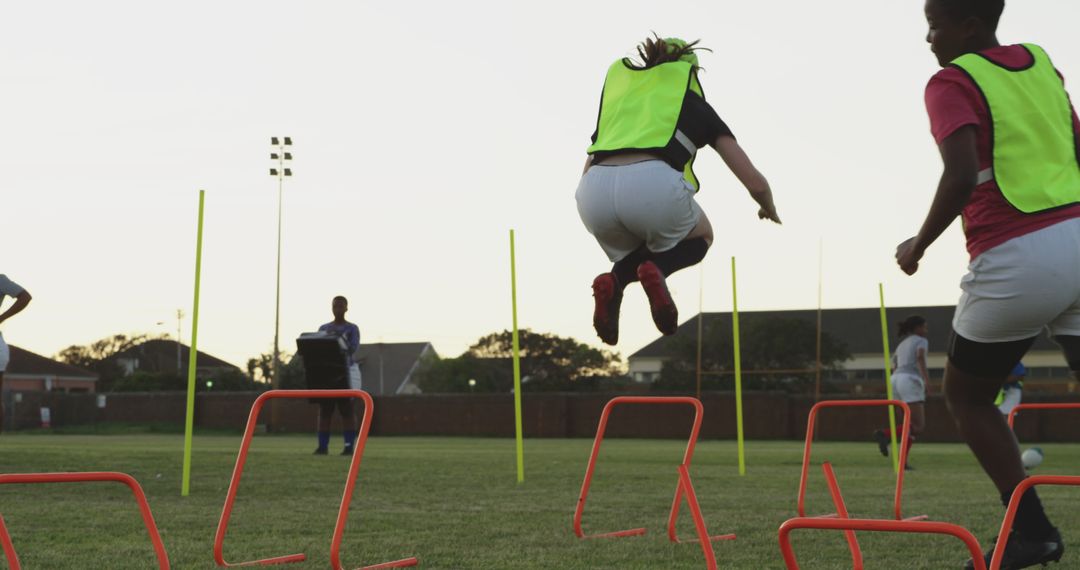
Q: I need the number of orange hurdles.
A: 7